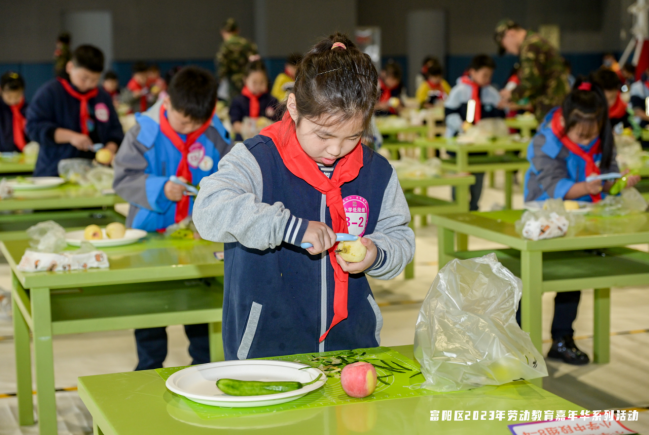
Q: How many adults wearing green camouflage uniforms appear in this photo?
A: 3